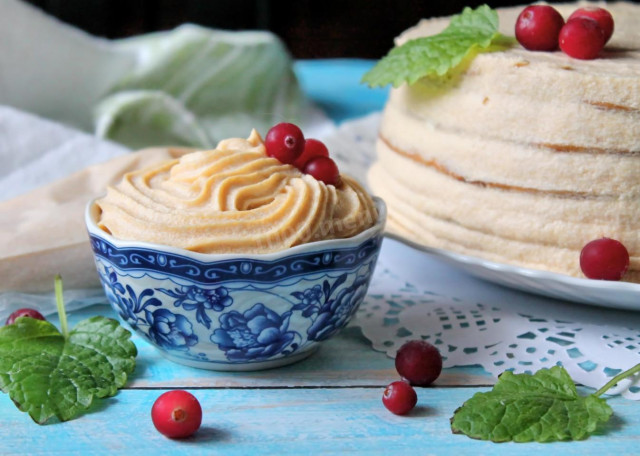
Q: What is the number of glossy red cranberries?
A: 11